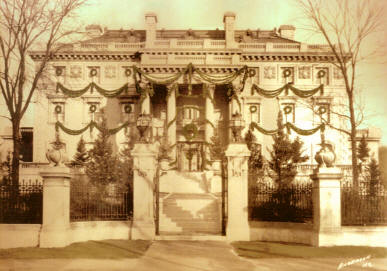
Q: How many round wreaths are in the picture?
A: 13